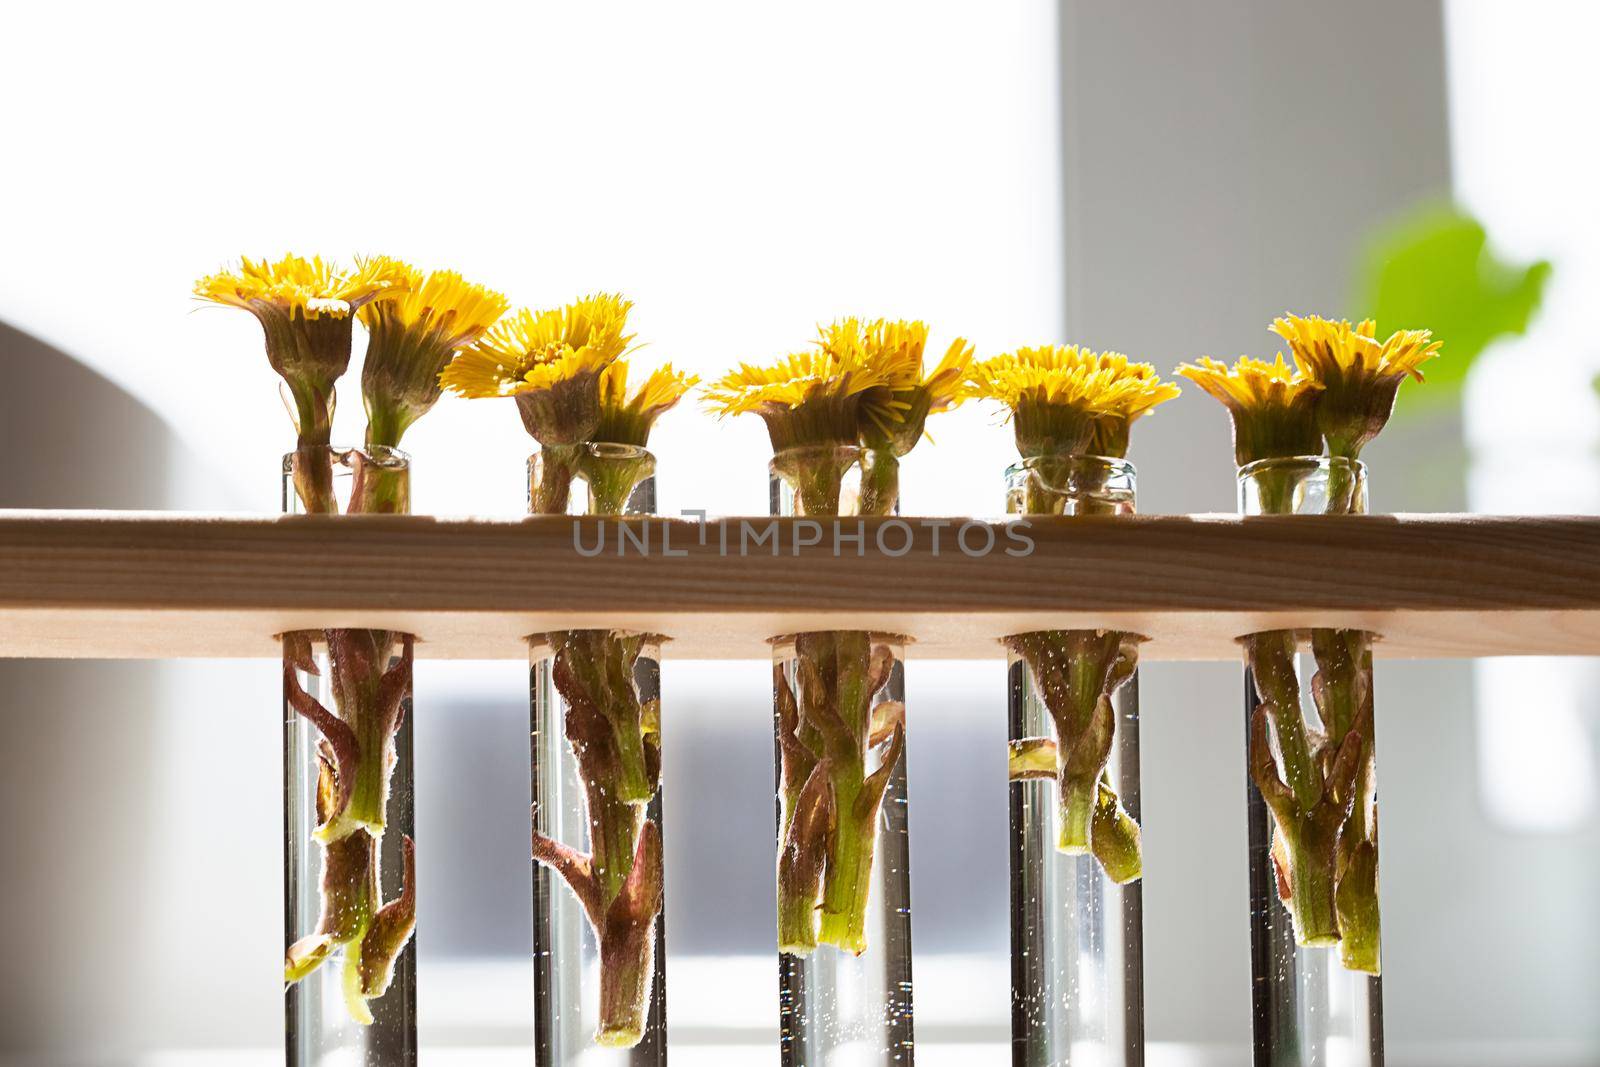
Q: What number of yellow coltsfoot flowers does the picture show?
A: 10